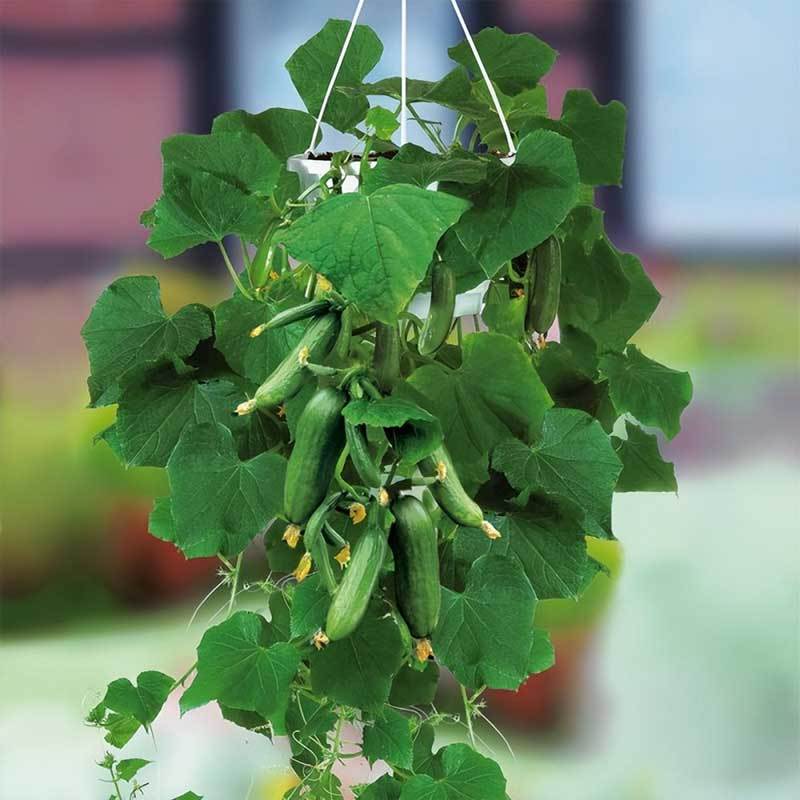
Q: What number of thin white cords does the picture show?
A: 3